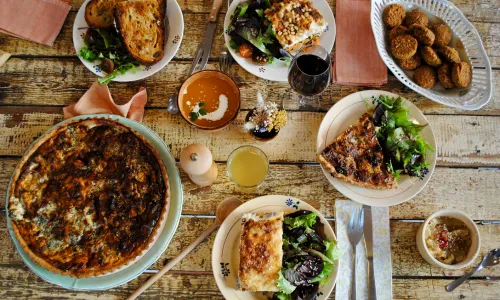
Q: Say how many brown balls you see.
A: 12